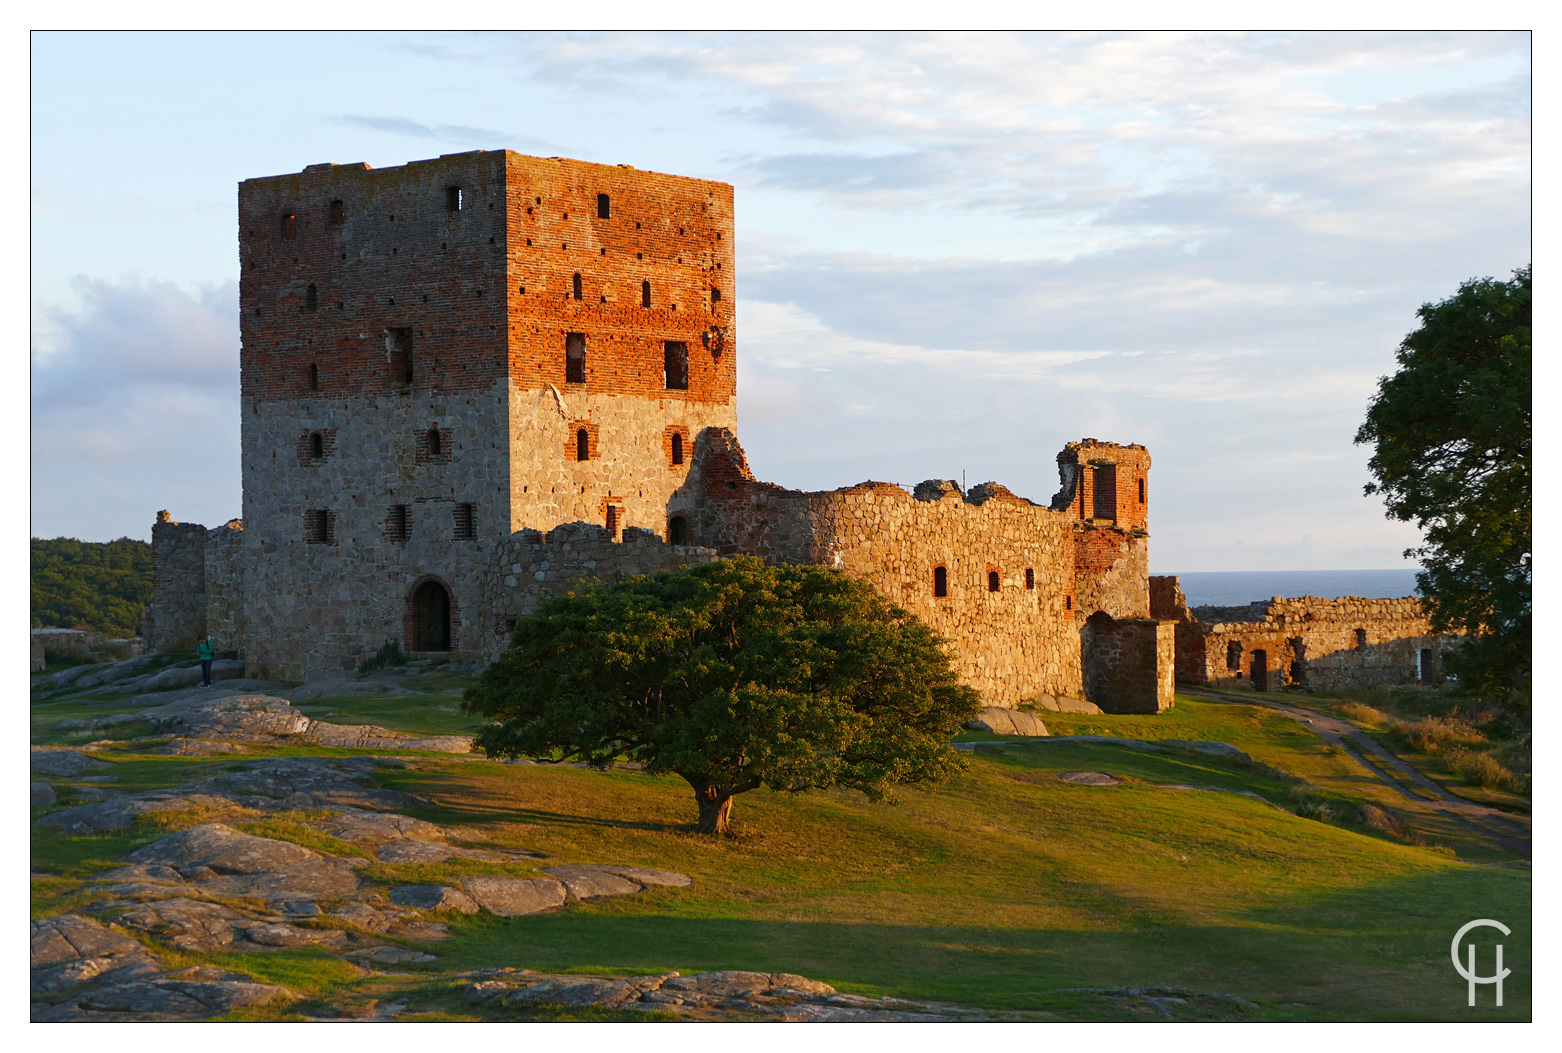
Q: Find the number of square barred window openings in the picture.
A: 3